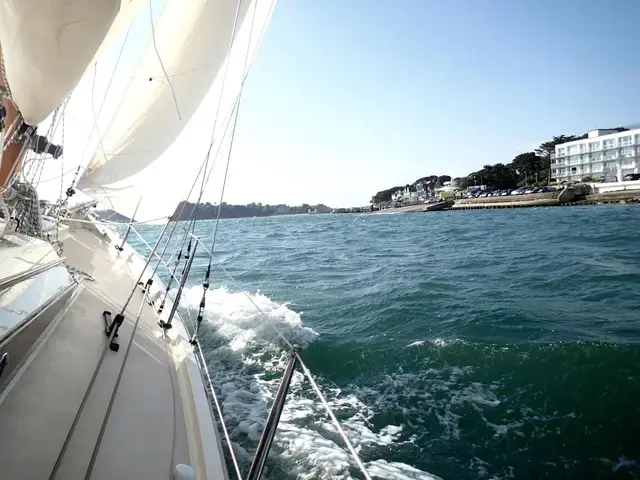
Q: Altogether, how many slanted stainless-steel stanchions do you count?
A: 3